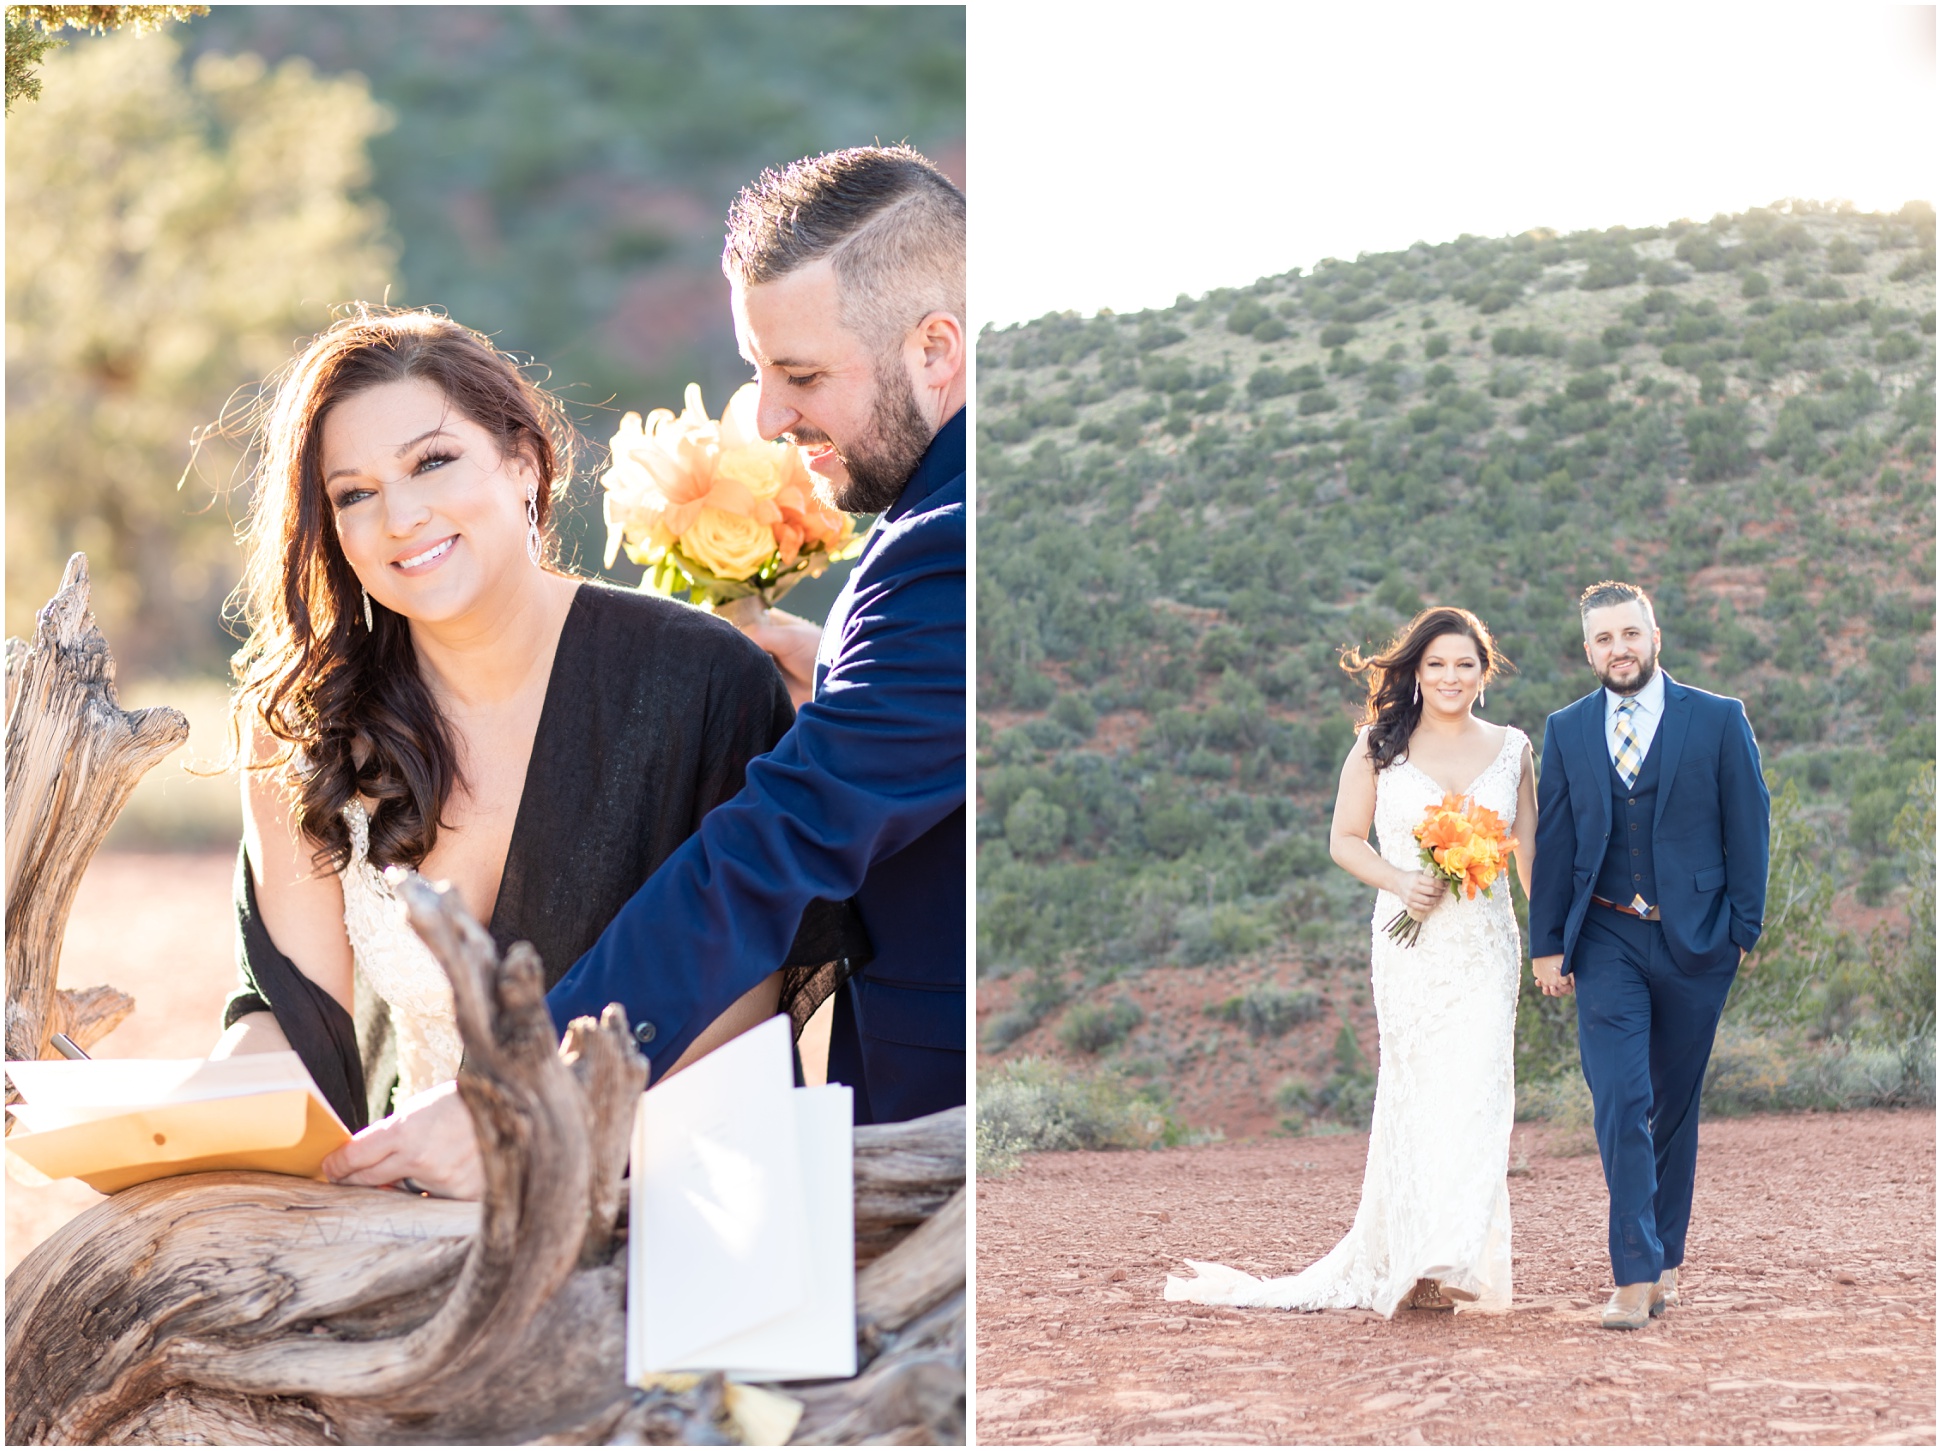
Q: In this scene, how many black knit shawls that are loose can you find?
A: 1